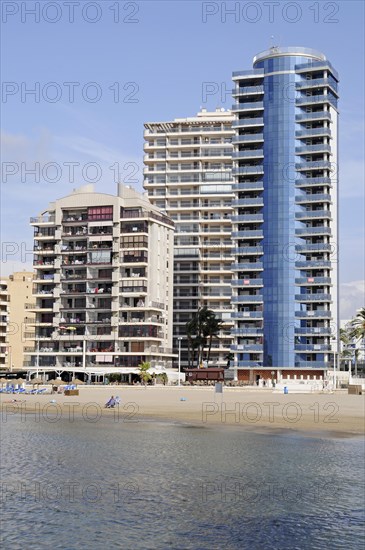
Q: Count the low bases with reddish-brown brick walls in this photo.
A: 1